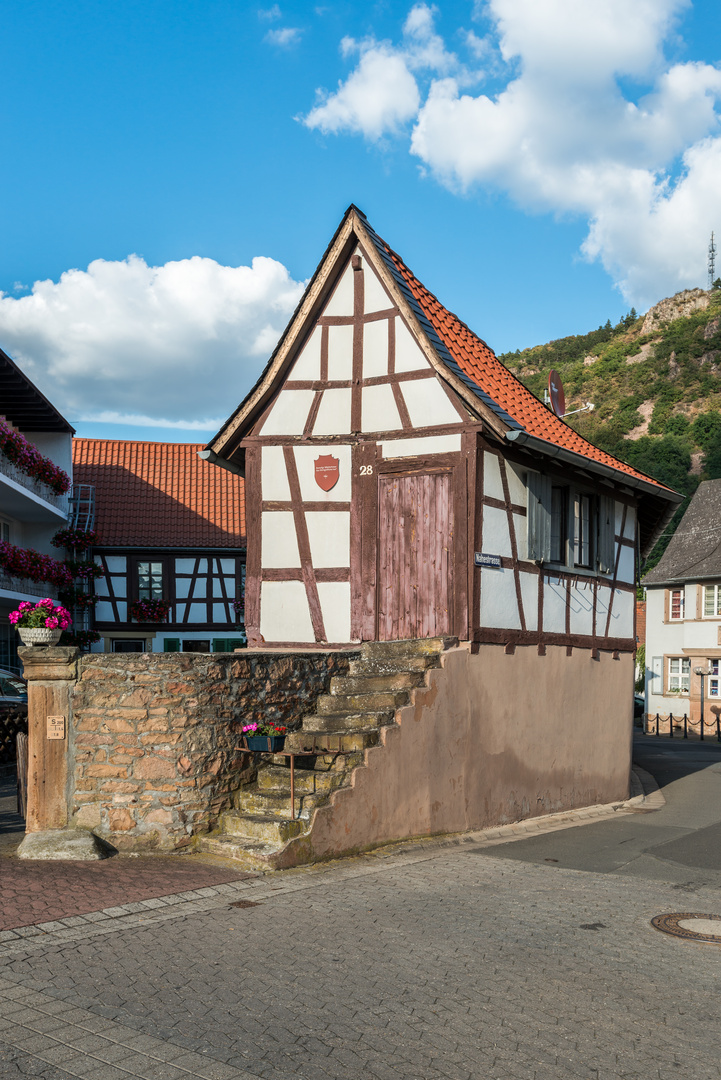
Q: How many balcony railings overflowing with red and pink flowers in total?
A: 2